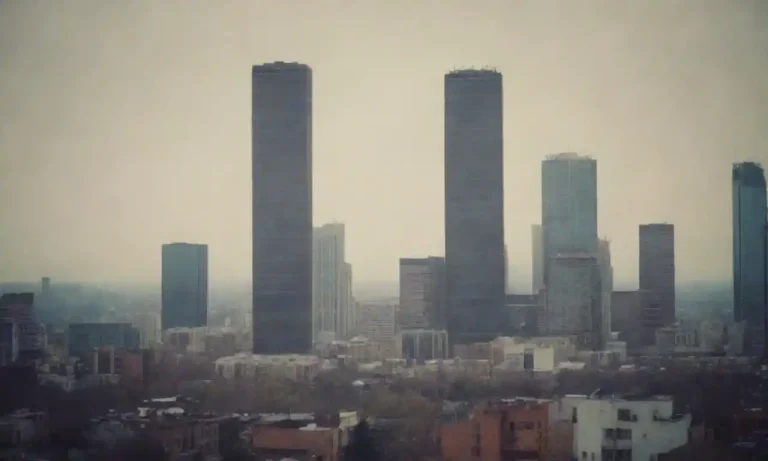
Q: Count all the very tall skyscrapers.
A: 2